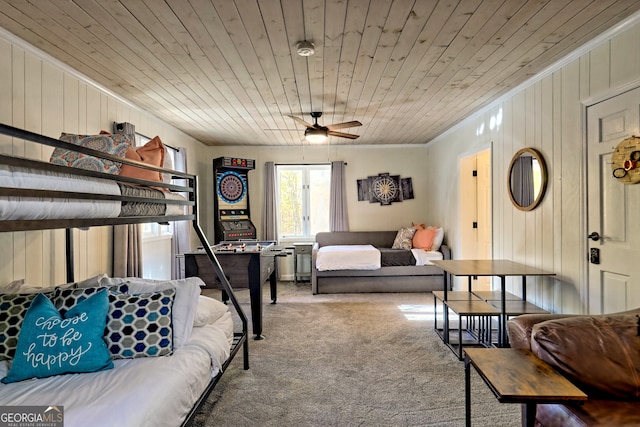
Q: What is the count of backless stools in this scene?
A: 4